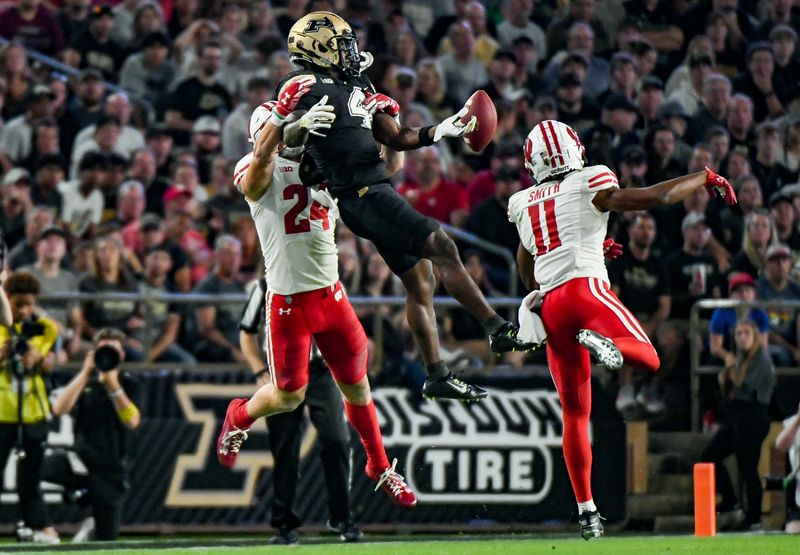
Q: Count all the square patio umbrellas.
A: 0